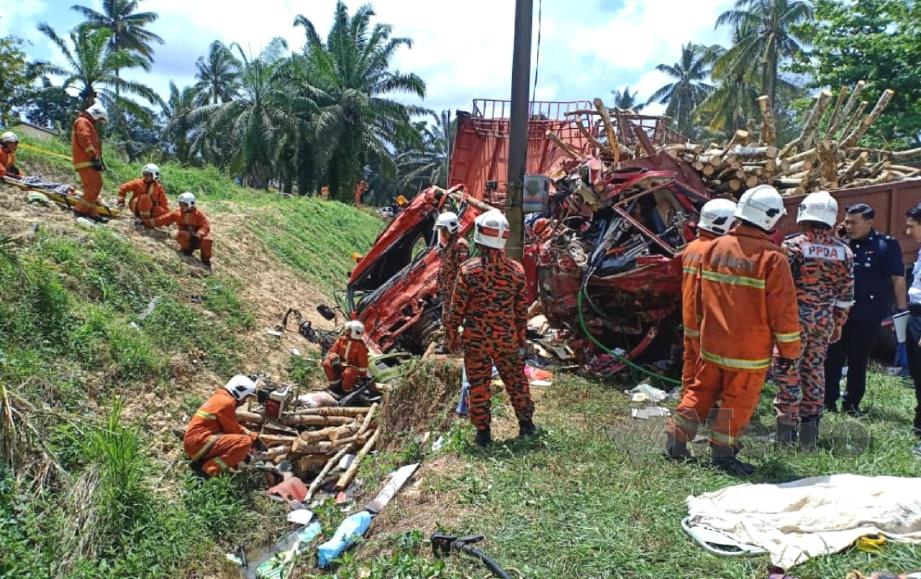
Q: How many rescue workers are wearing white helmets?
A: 11